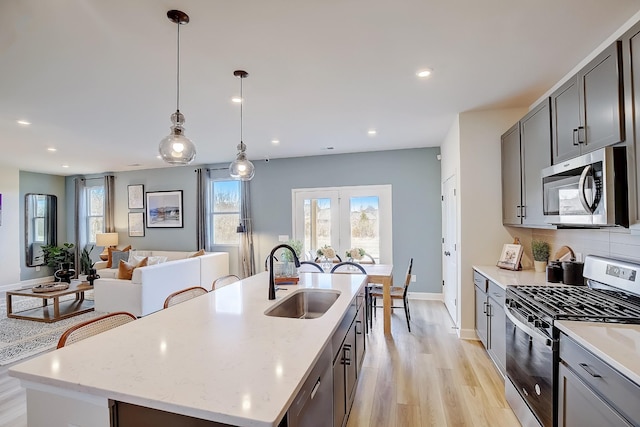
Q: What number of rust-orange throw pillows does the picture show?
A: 3